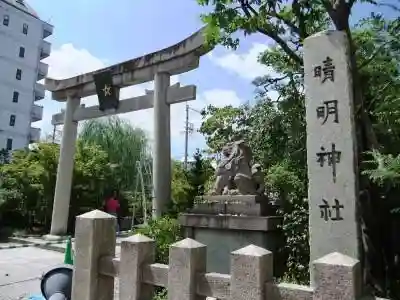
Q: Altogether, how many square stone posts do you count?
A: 5